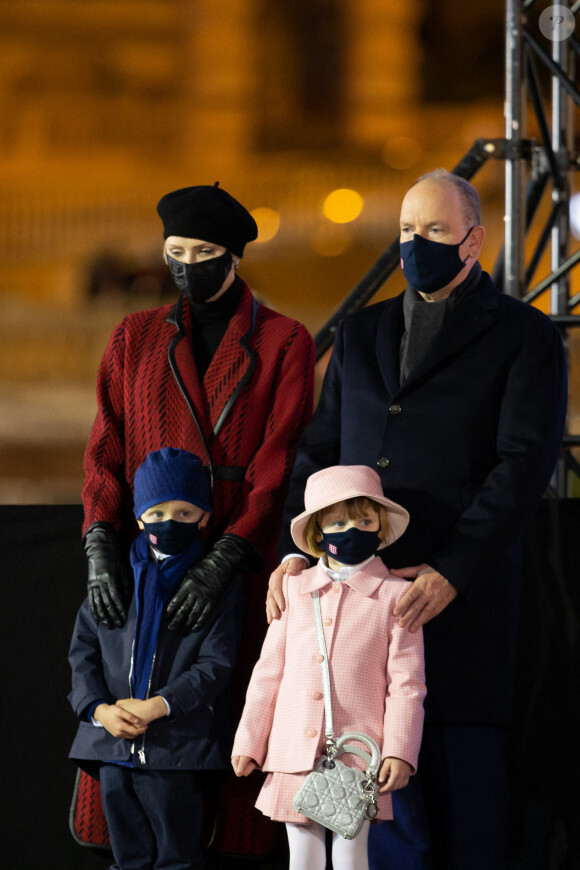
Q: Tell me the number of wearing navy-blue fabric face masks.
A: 3